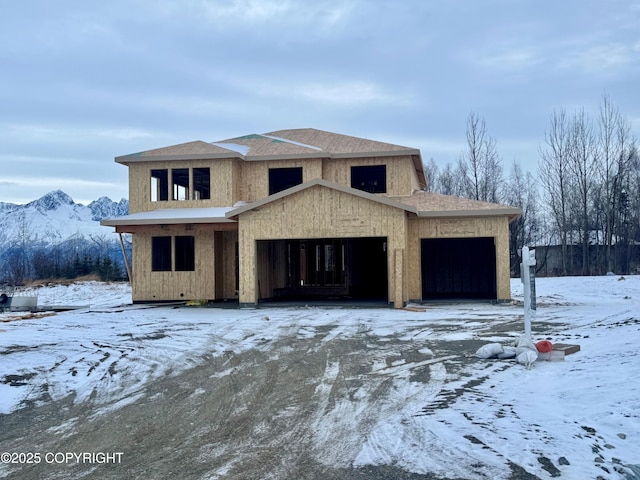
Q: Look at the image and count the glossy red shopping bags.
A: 0